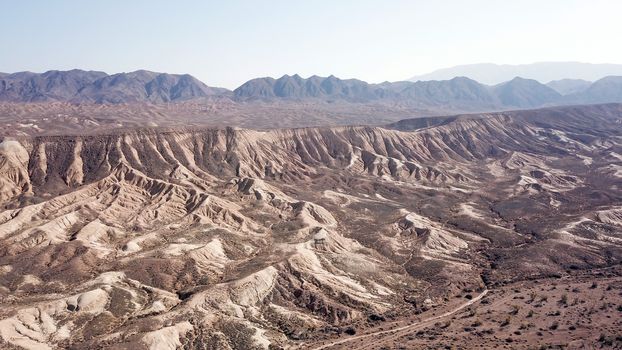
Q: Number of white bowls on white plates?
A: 0